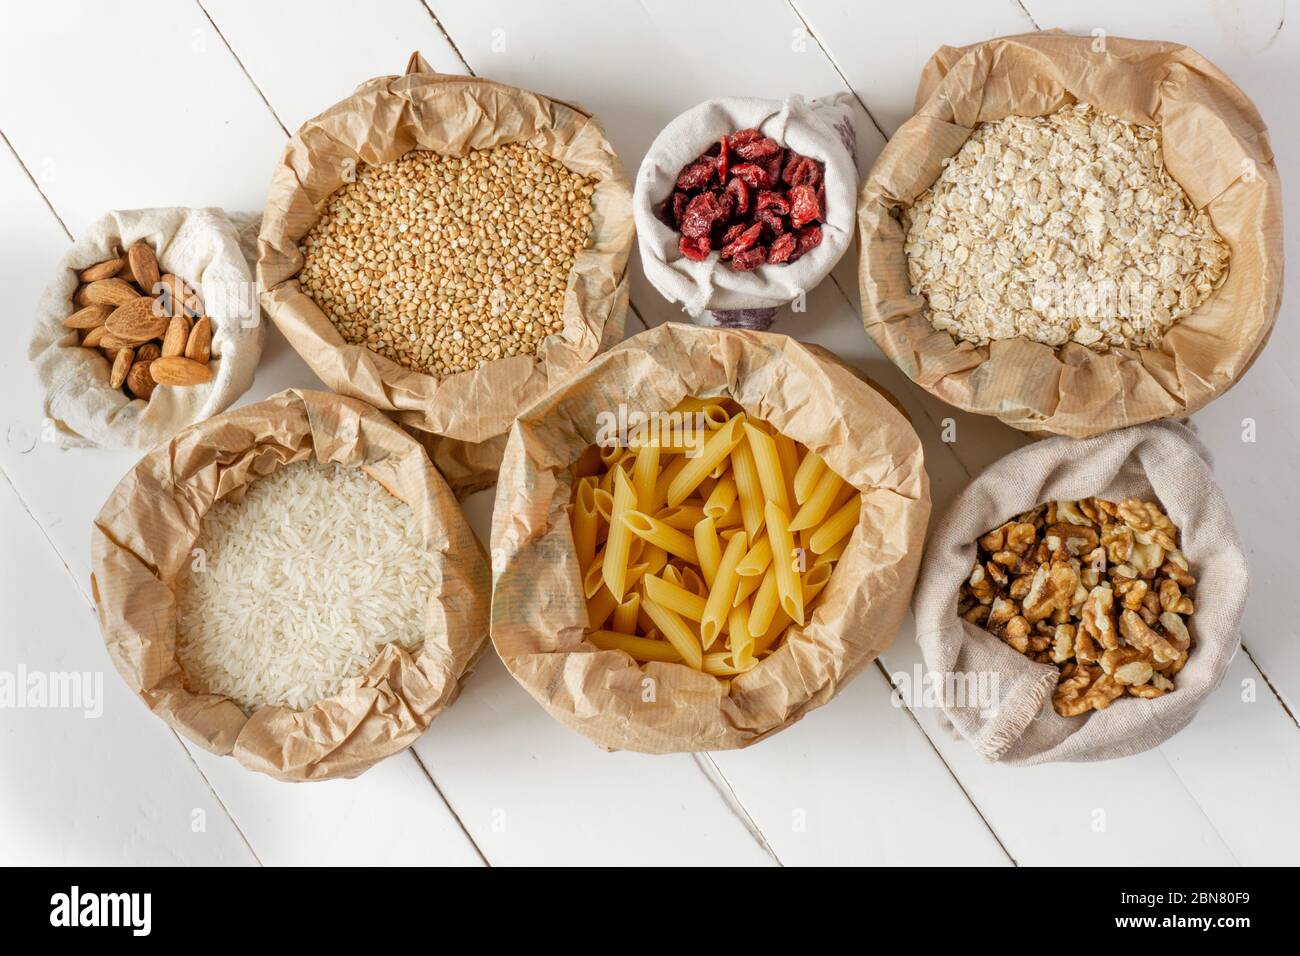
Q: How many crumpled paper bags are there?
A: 4